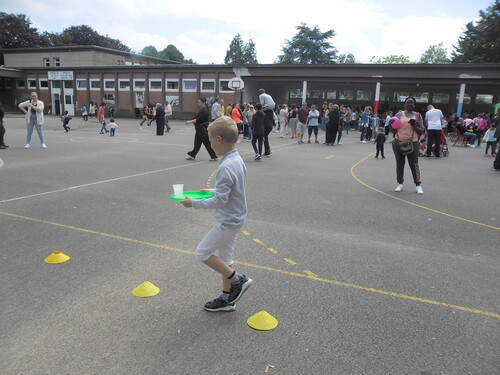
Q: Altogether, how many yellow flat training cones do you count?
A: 3